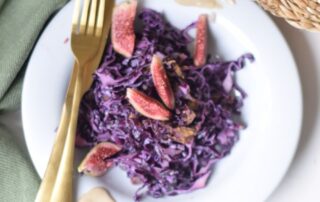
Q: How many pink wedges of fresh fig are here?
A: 5